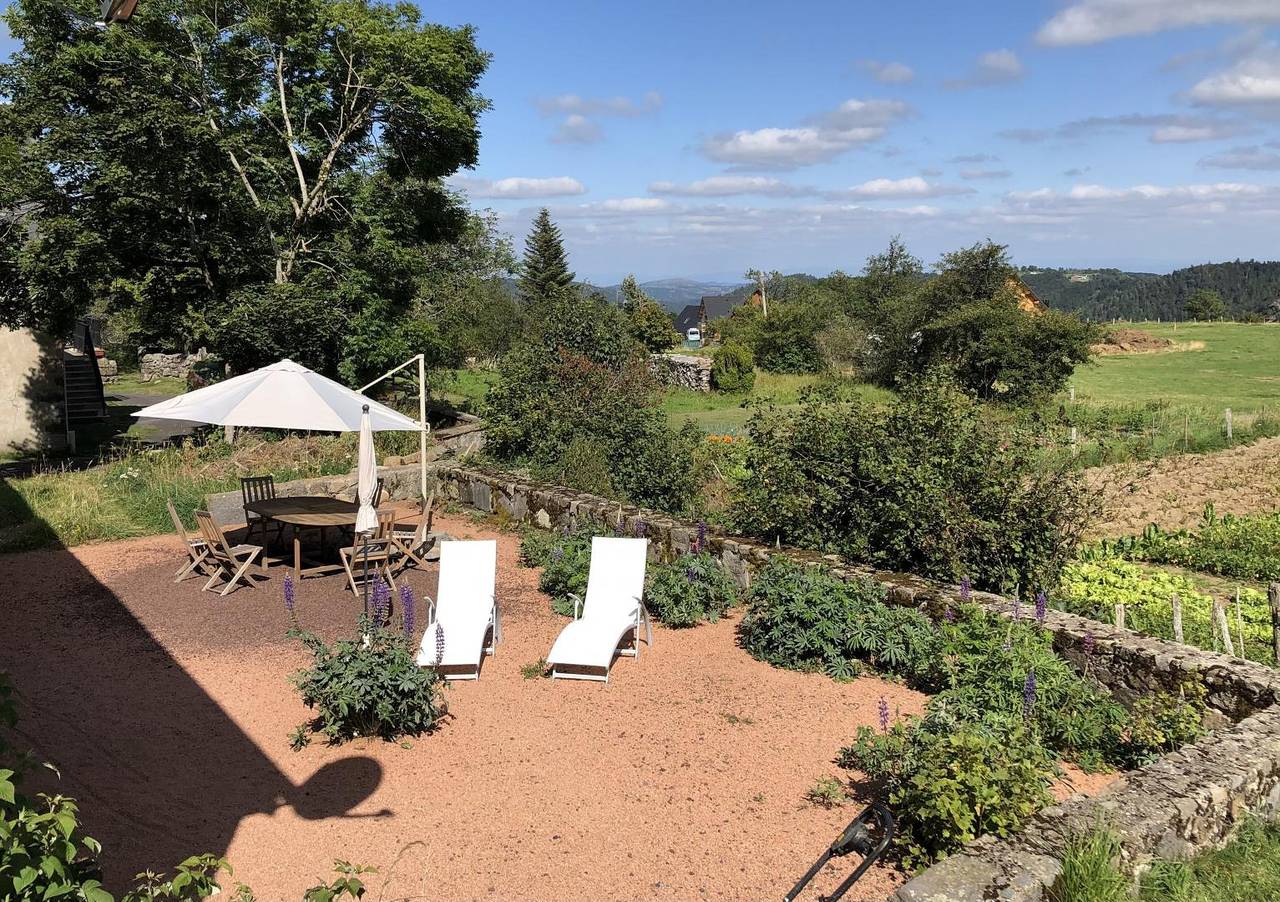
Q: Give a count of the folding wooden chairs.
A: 6